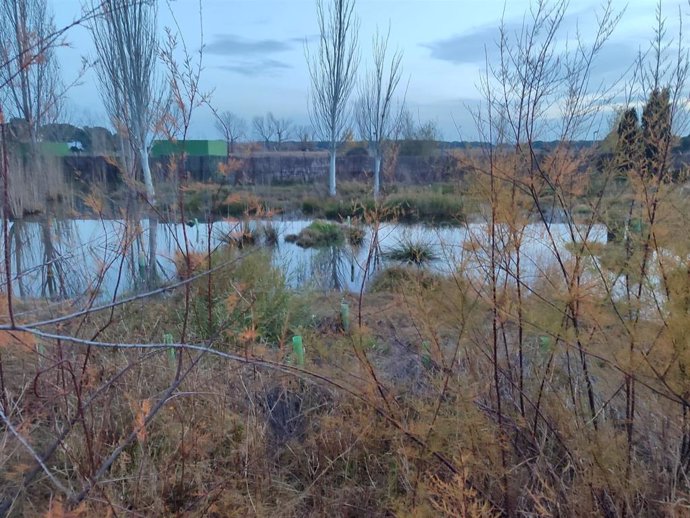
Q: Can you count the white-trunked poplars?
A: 3